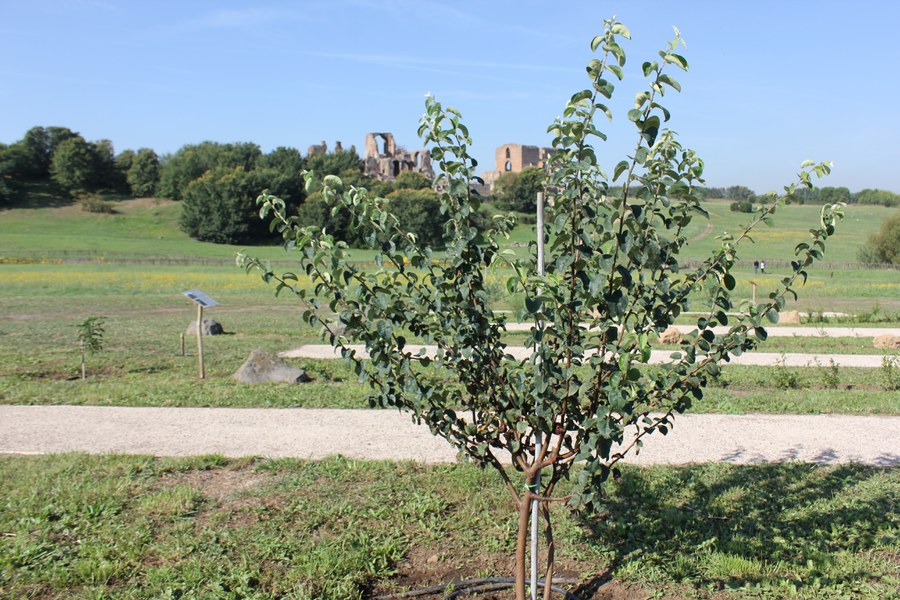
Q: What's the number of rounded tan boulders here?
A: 3